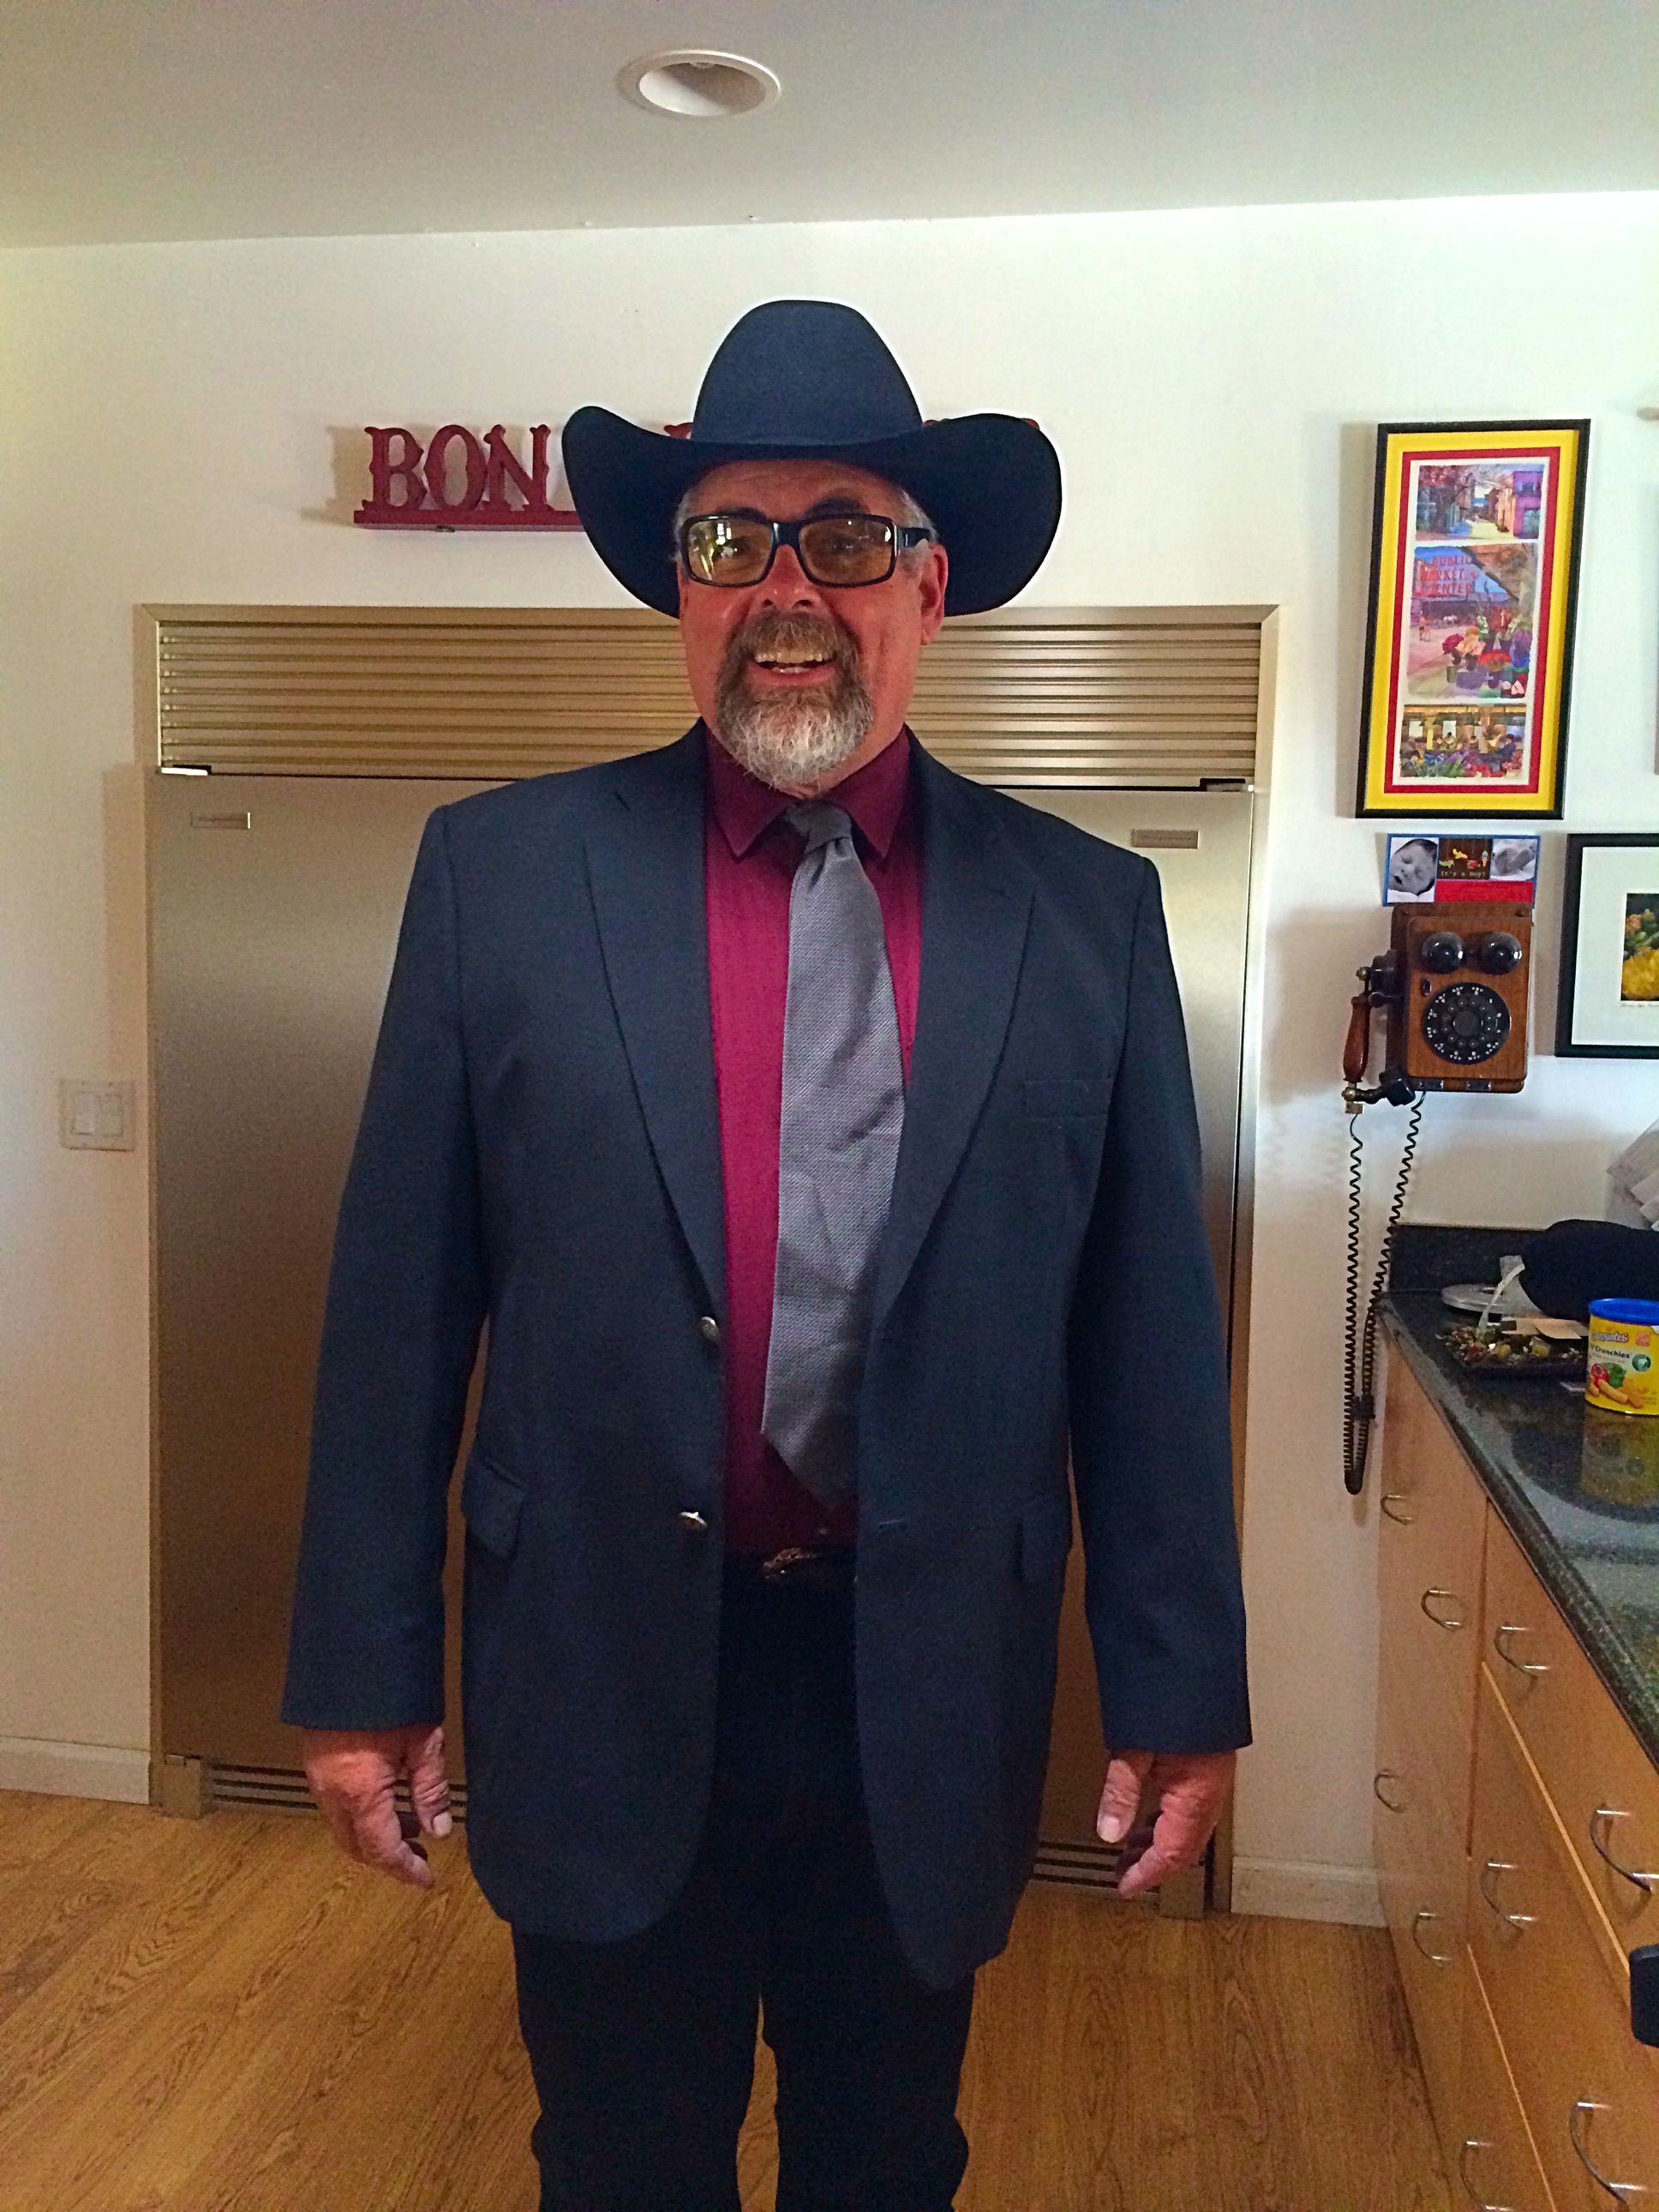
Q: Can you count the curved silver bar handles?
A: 9